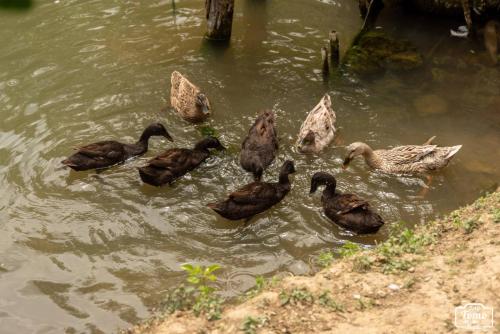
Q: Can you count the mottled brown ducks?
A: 3